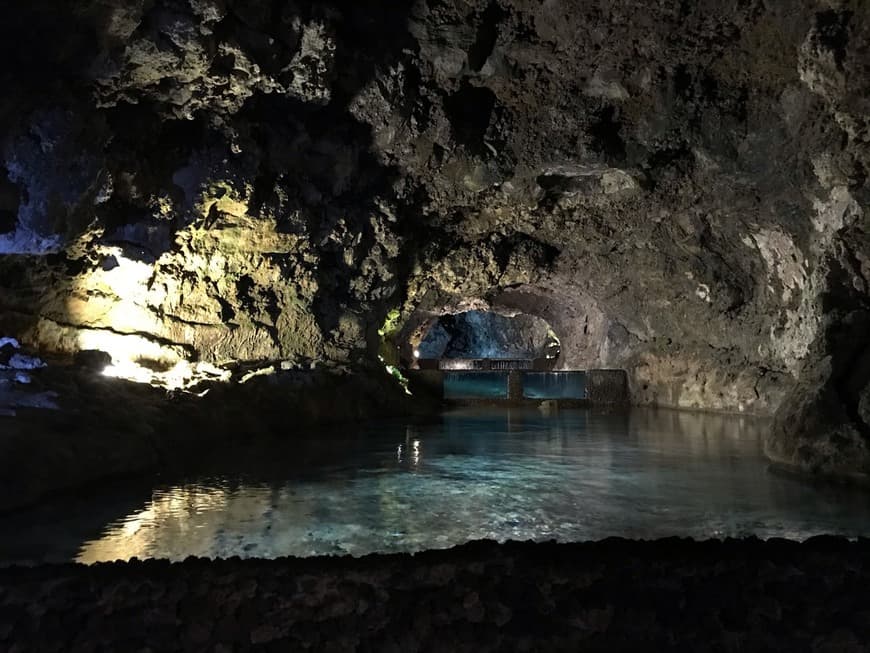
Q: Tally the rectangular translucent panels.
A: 2